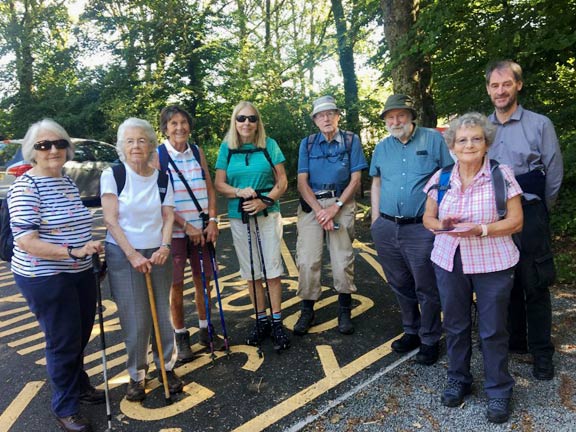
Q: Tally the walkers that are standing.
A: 8